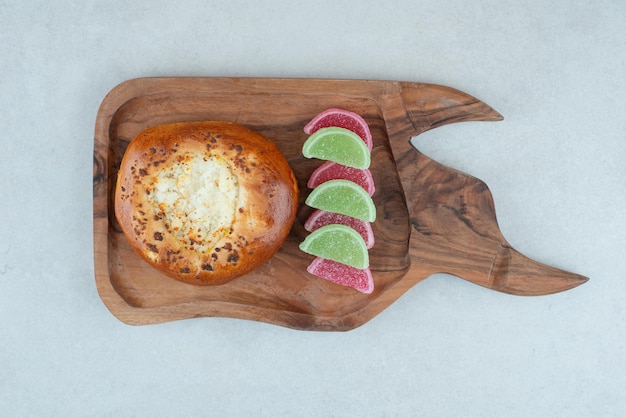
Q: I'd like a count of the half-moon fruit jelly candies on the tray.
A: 7